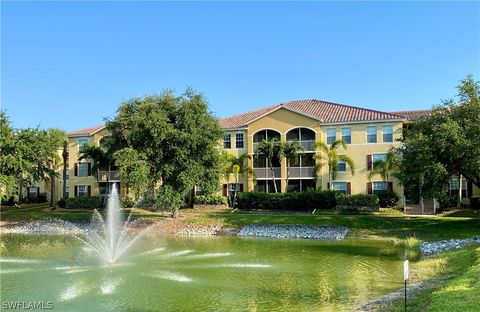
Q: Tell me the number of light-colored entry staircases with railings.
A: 1